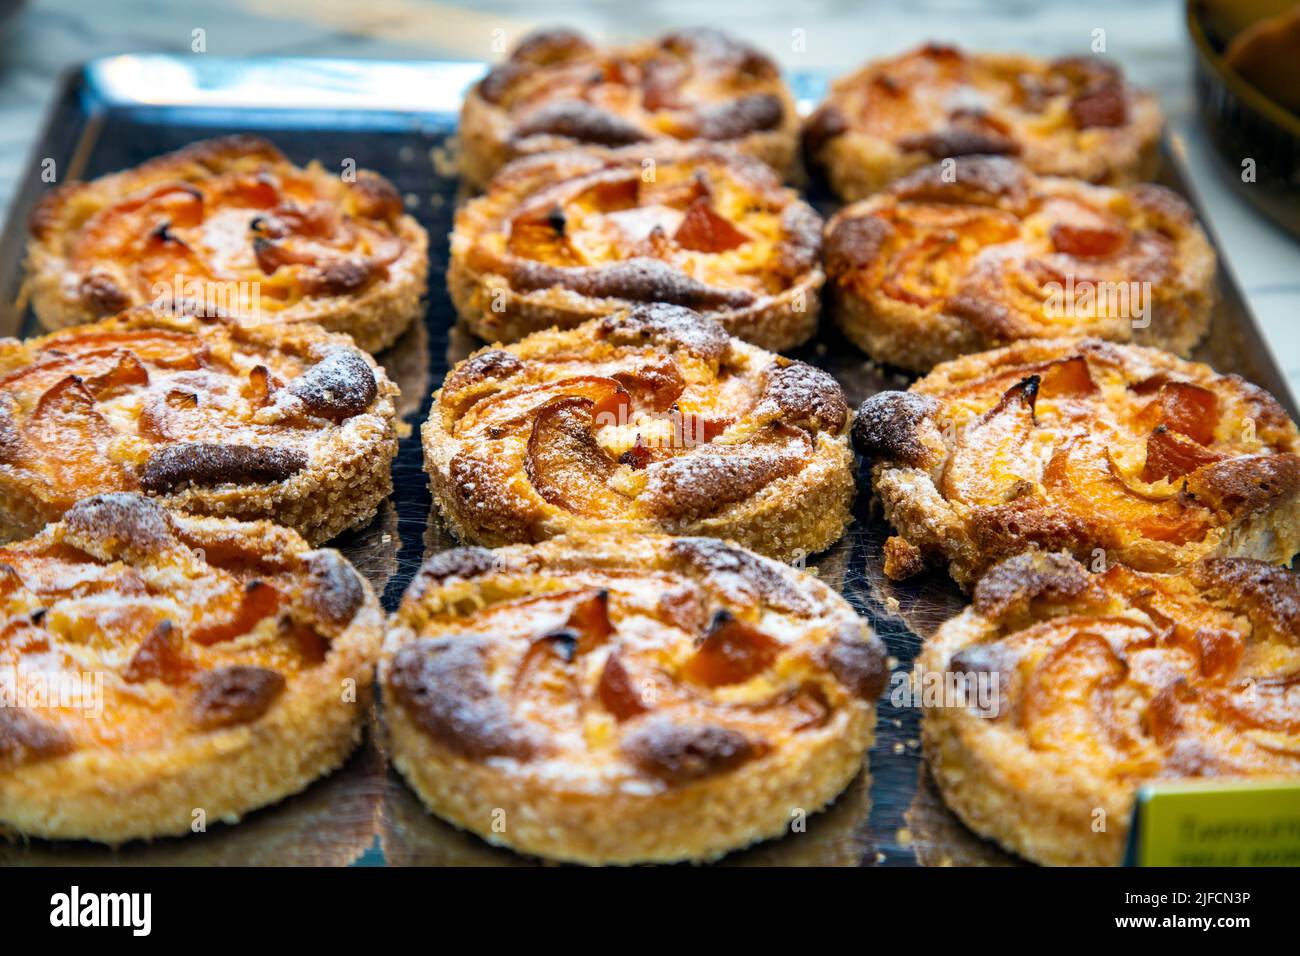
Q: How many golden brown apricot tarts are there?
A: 11